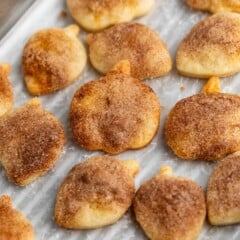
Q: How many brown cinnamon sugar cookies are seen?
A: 13